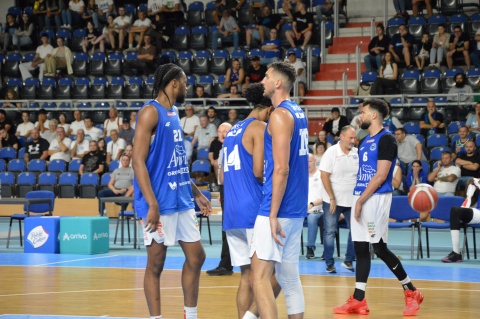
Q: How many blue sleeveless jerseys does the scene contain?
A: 4